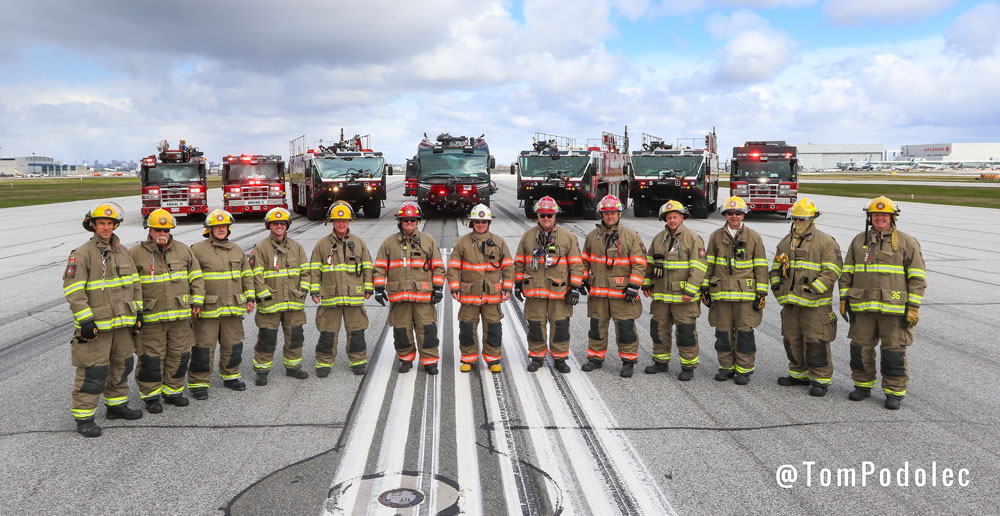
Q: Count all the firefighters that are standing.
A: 13